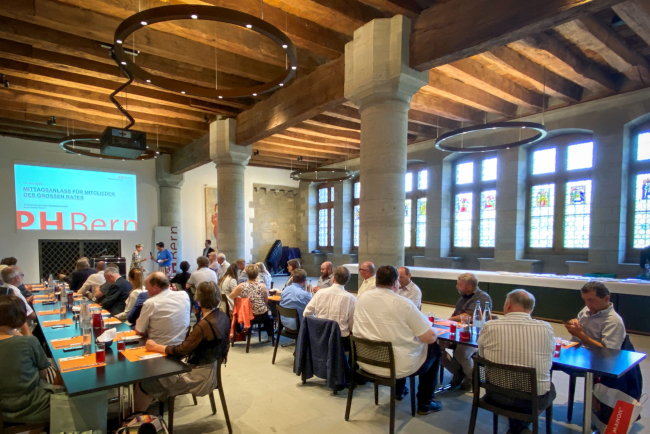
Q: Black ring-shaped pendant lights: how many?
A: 4